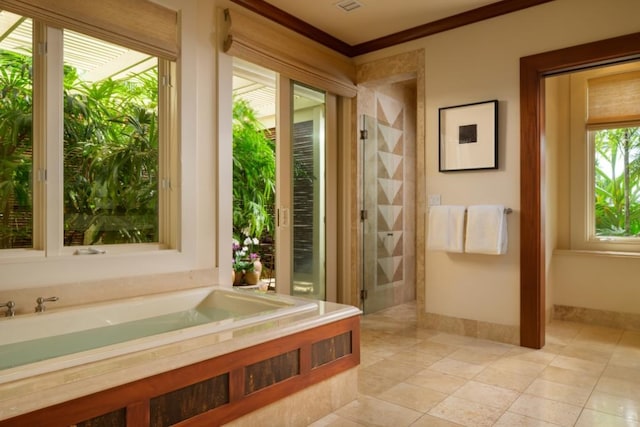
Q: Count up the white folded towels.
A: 2